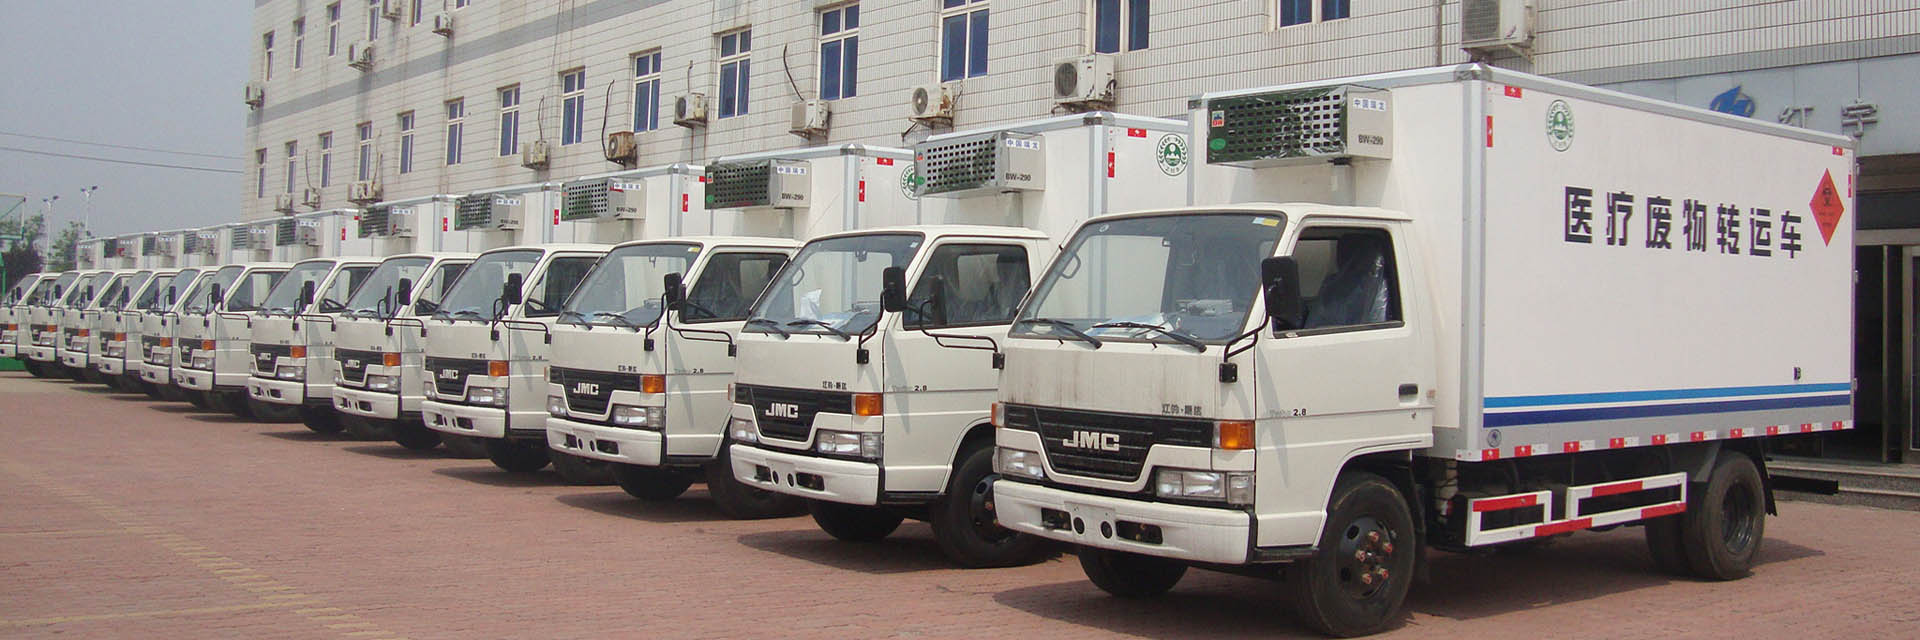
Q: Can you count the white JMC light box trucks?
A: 12